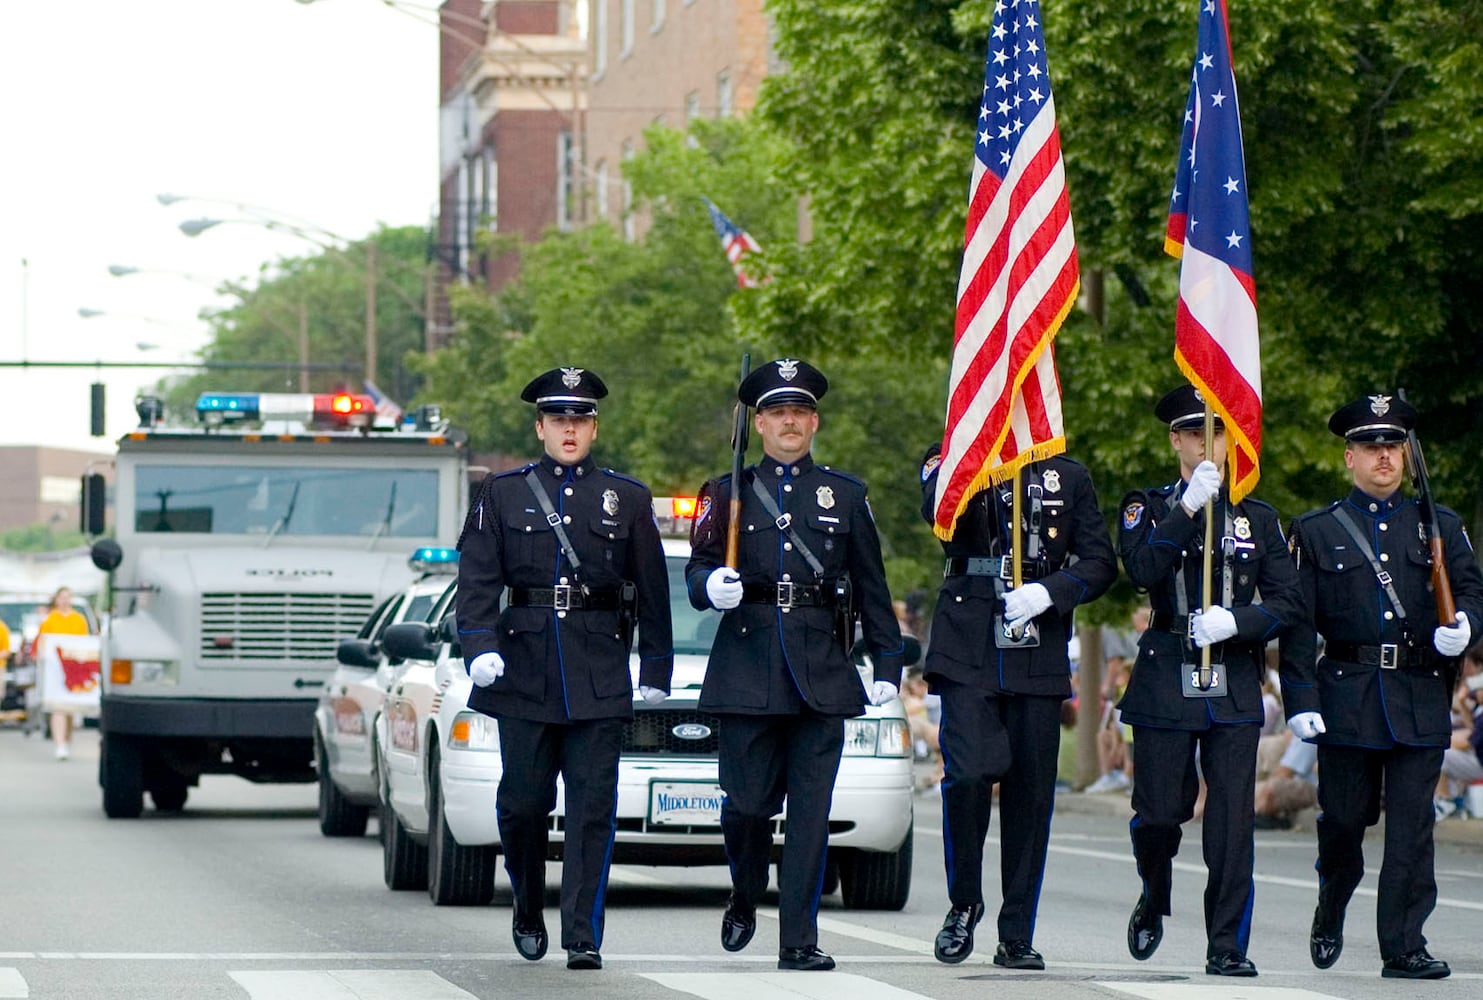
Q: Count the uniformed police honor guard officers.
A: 5